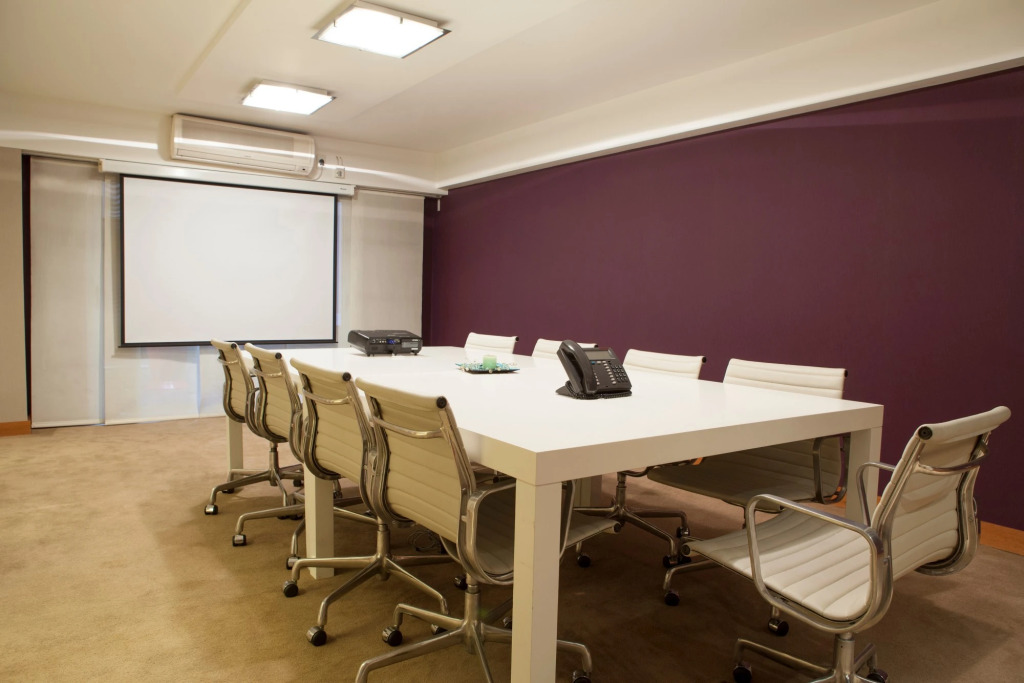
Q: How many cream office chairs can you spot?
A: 9